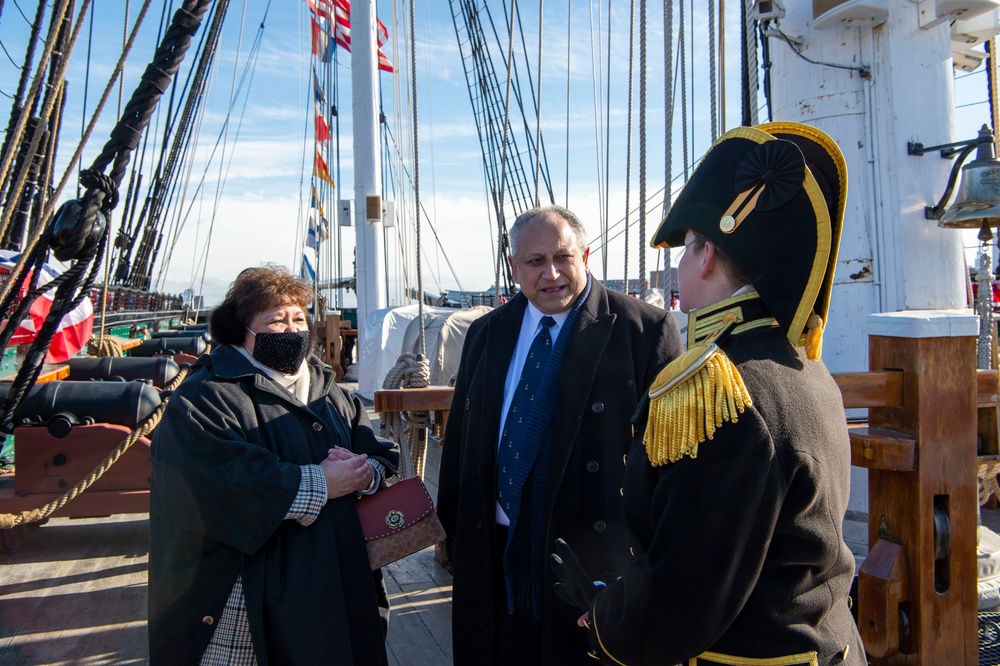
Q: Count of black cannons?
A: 5